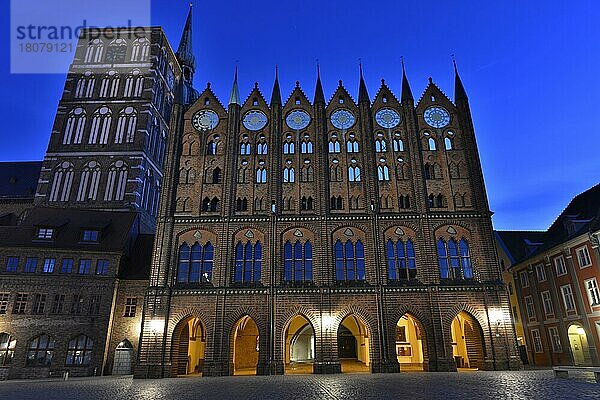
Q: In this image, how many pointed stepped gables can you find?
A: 6